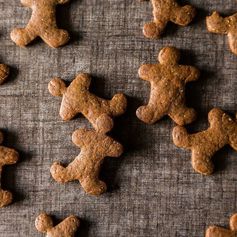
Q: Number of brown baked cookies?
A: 11